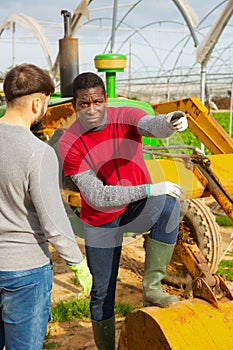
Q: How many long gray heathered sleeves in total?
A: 2